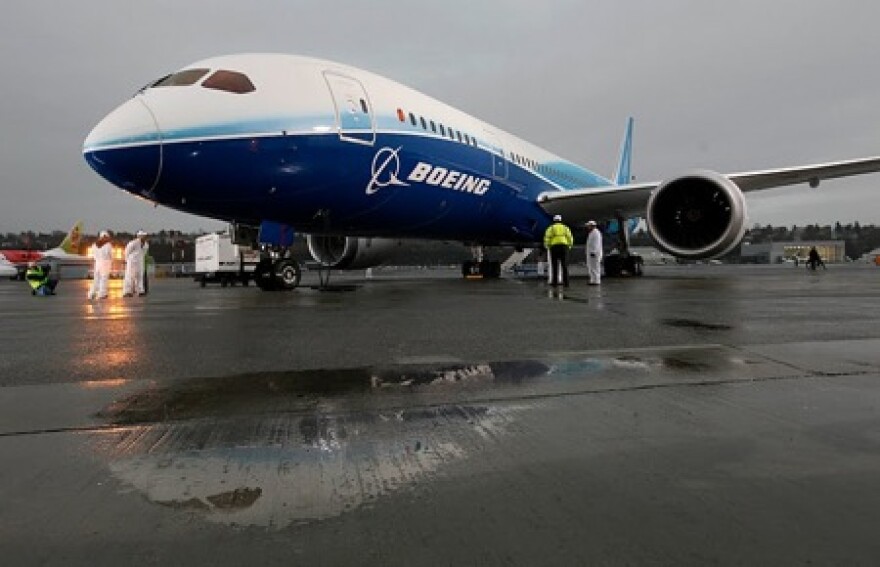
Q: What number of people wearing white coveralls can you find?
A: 3